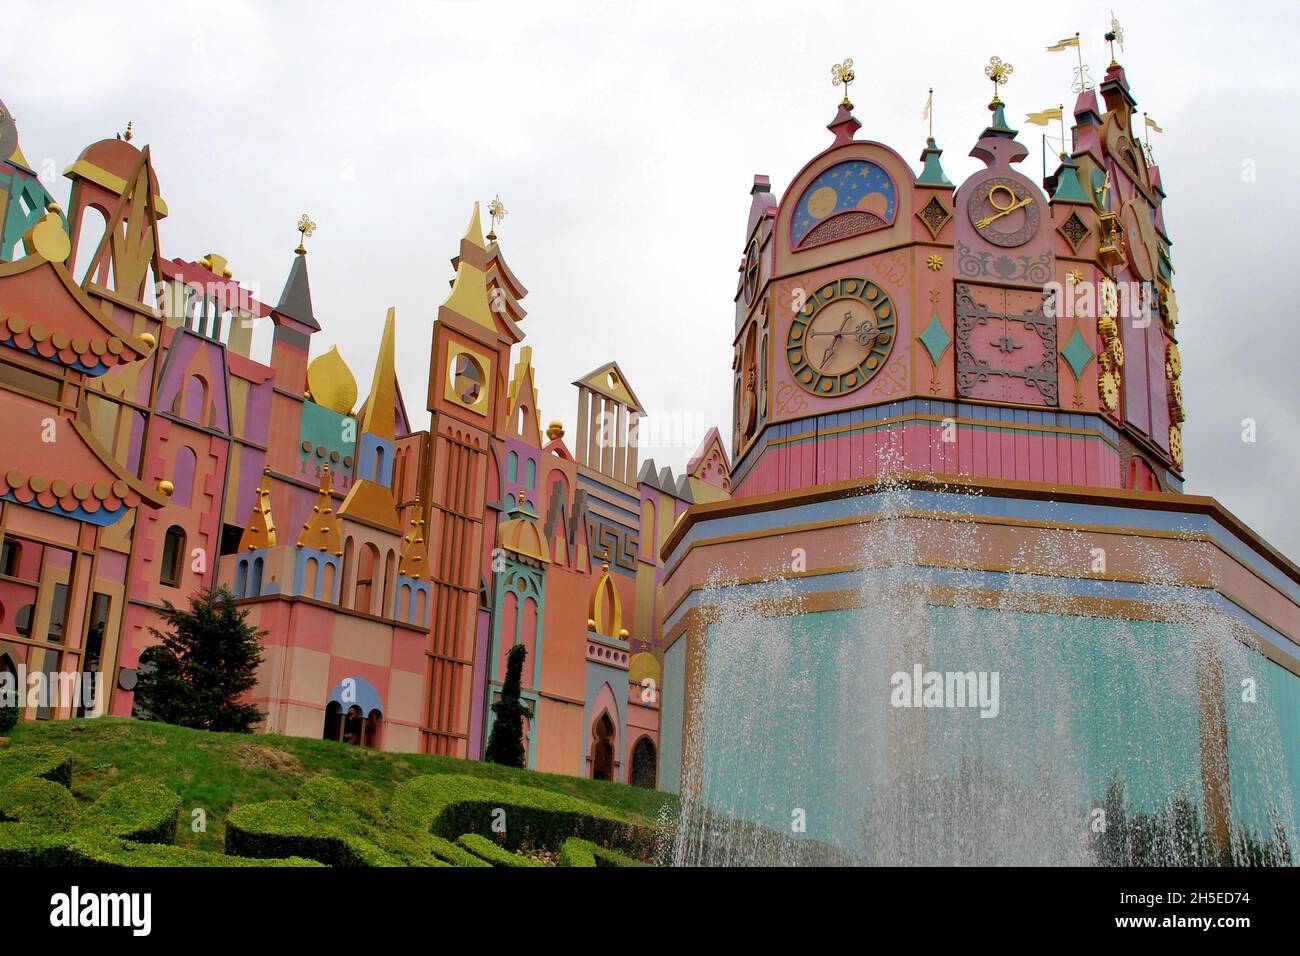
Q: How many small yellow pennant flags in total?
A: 4